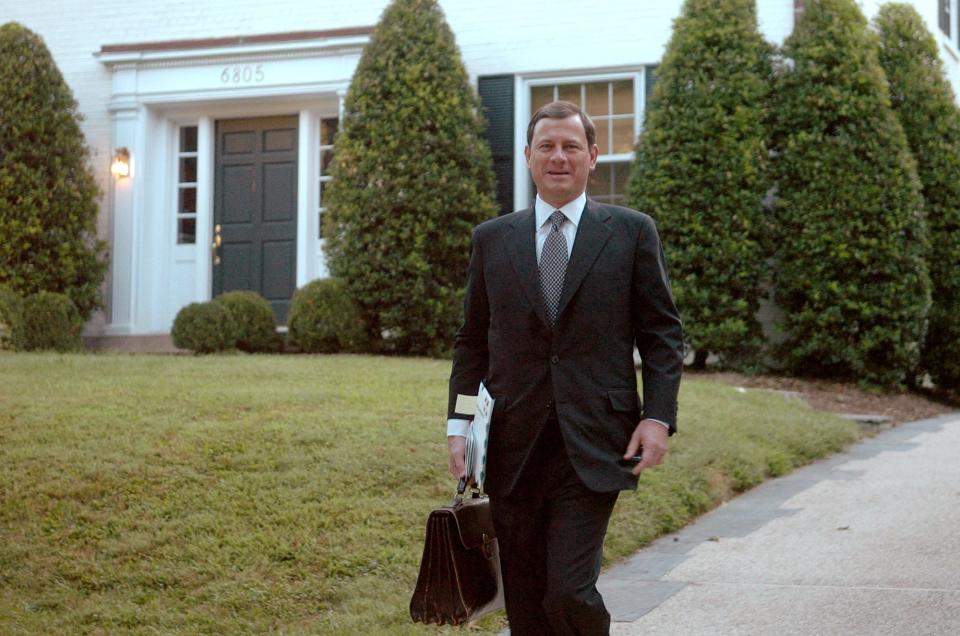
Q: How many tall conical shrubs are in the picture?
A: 5